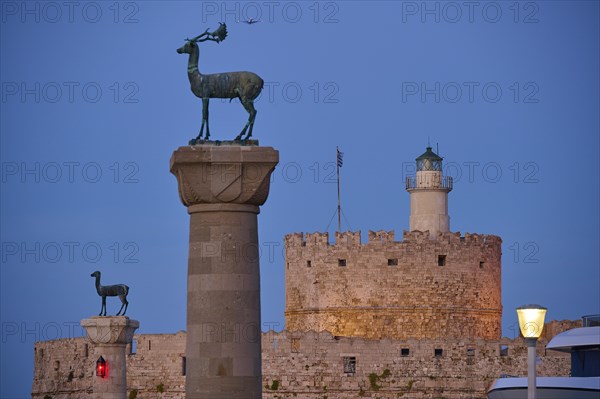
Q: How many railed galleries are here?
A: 1